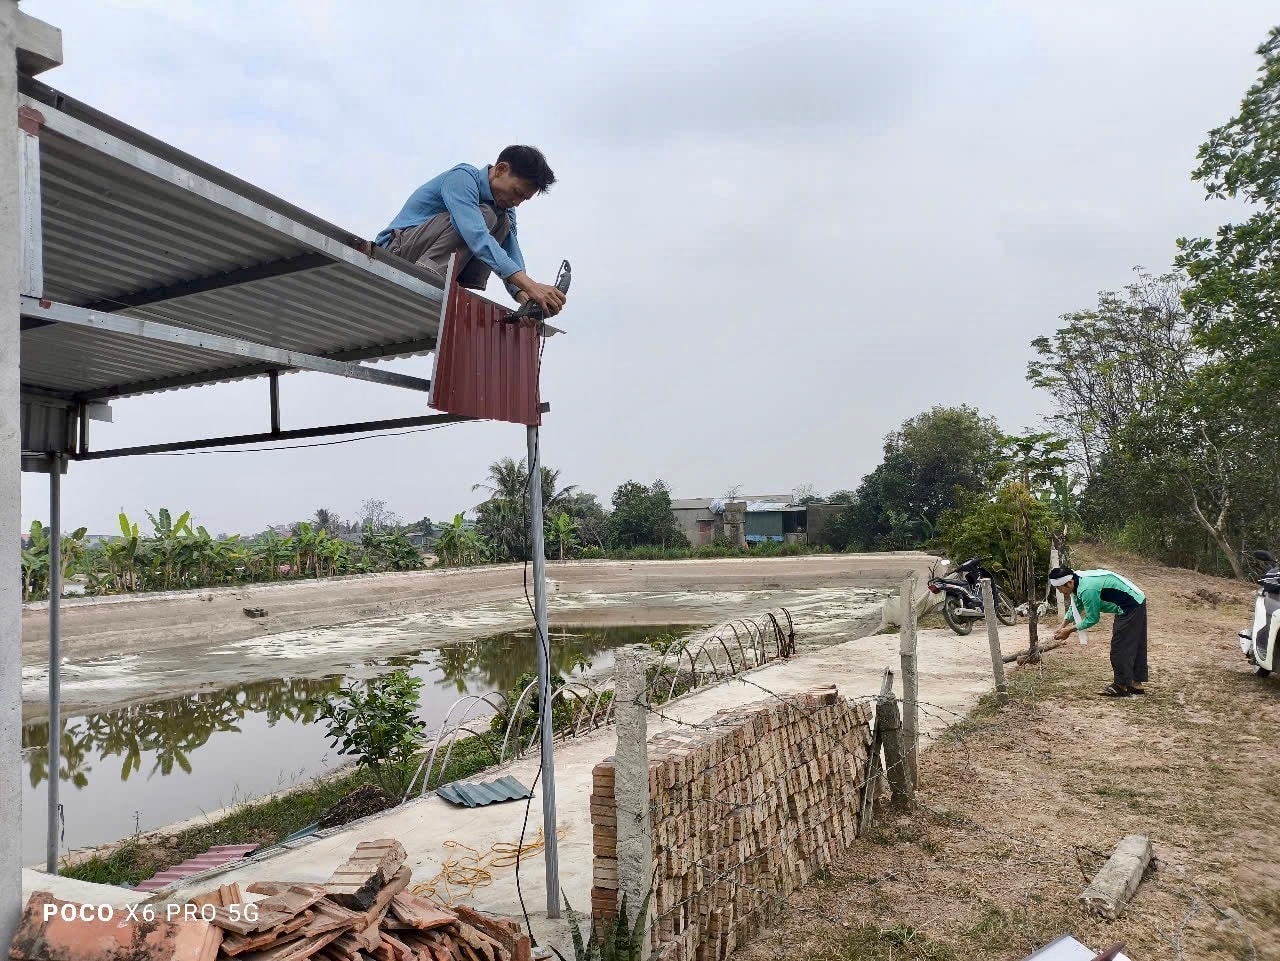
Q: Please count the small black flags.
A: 0